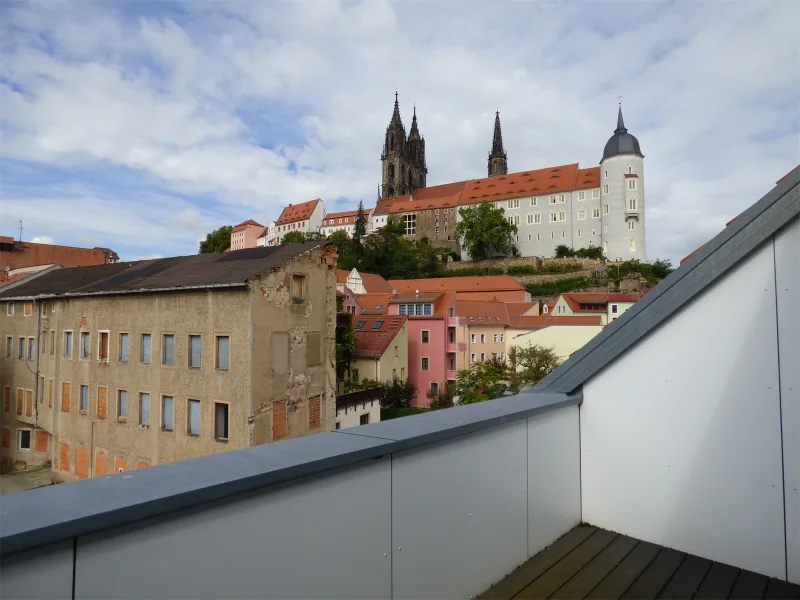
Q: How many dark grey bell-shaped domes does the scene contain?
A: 1